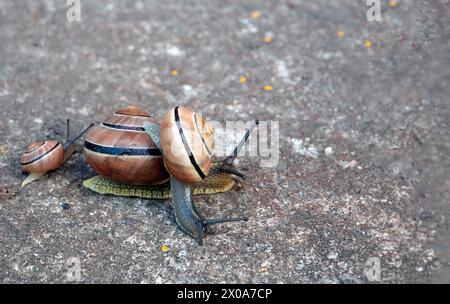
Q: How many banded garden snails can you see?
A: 3